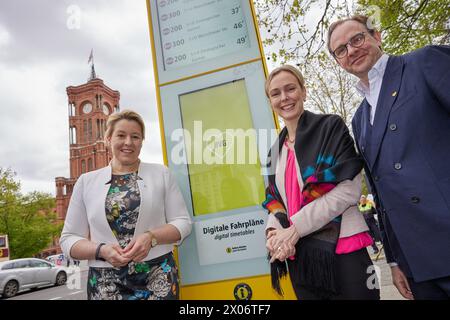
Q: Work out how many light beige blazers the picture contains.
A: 1